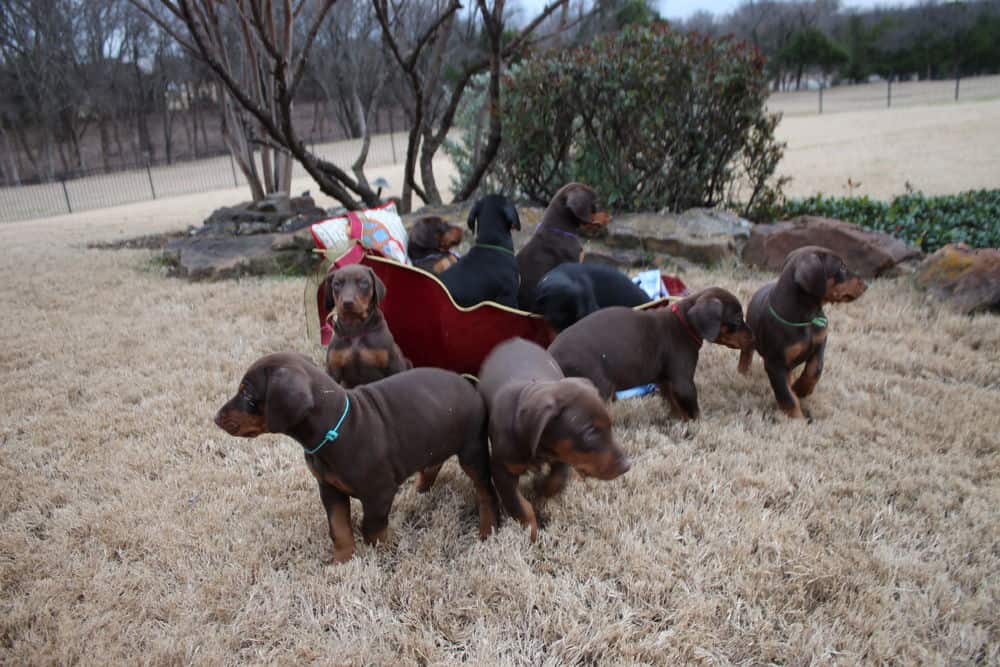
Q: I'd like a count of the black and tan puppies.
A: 2